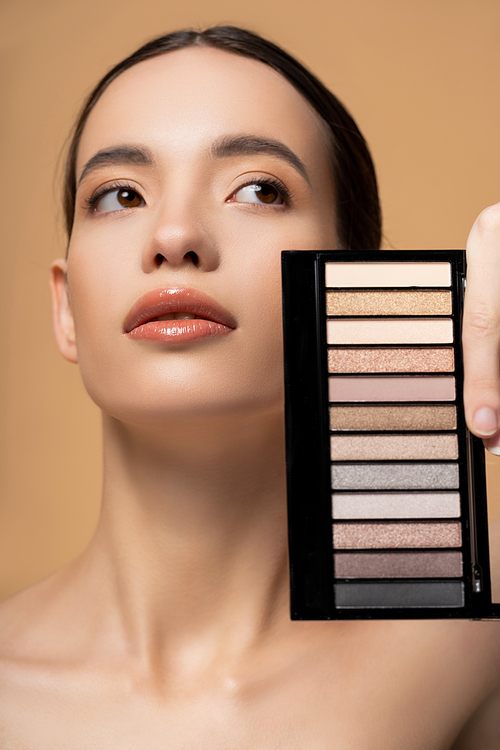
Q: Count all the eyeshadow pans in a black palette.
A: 12